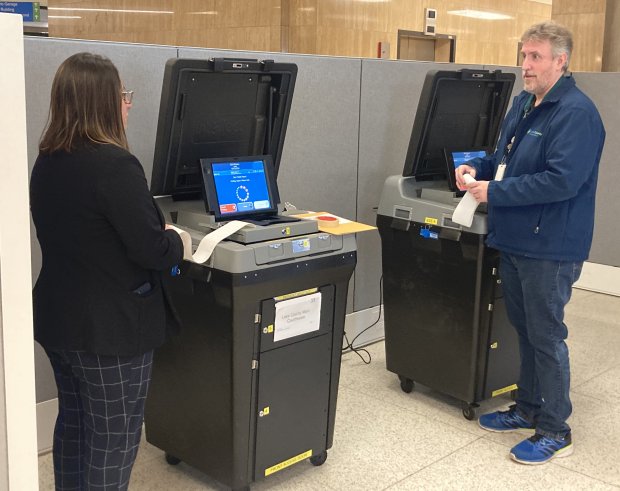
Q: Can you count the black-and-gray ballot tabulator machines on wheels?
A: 2